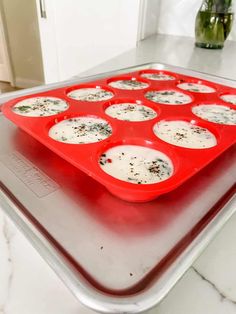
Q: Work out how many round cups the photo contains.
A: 12